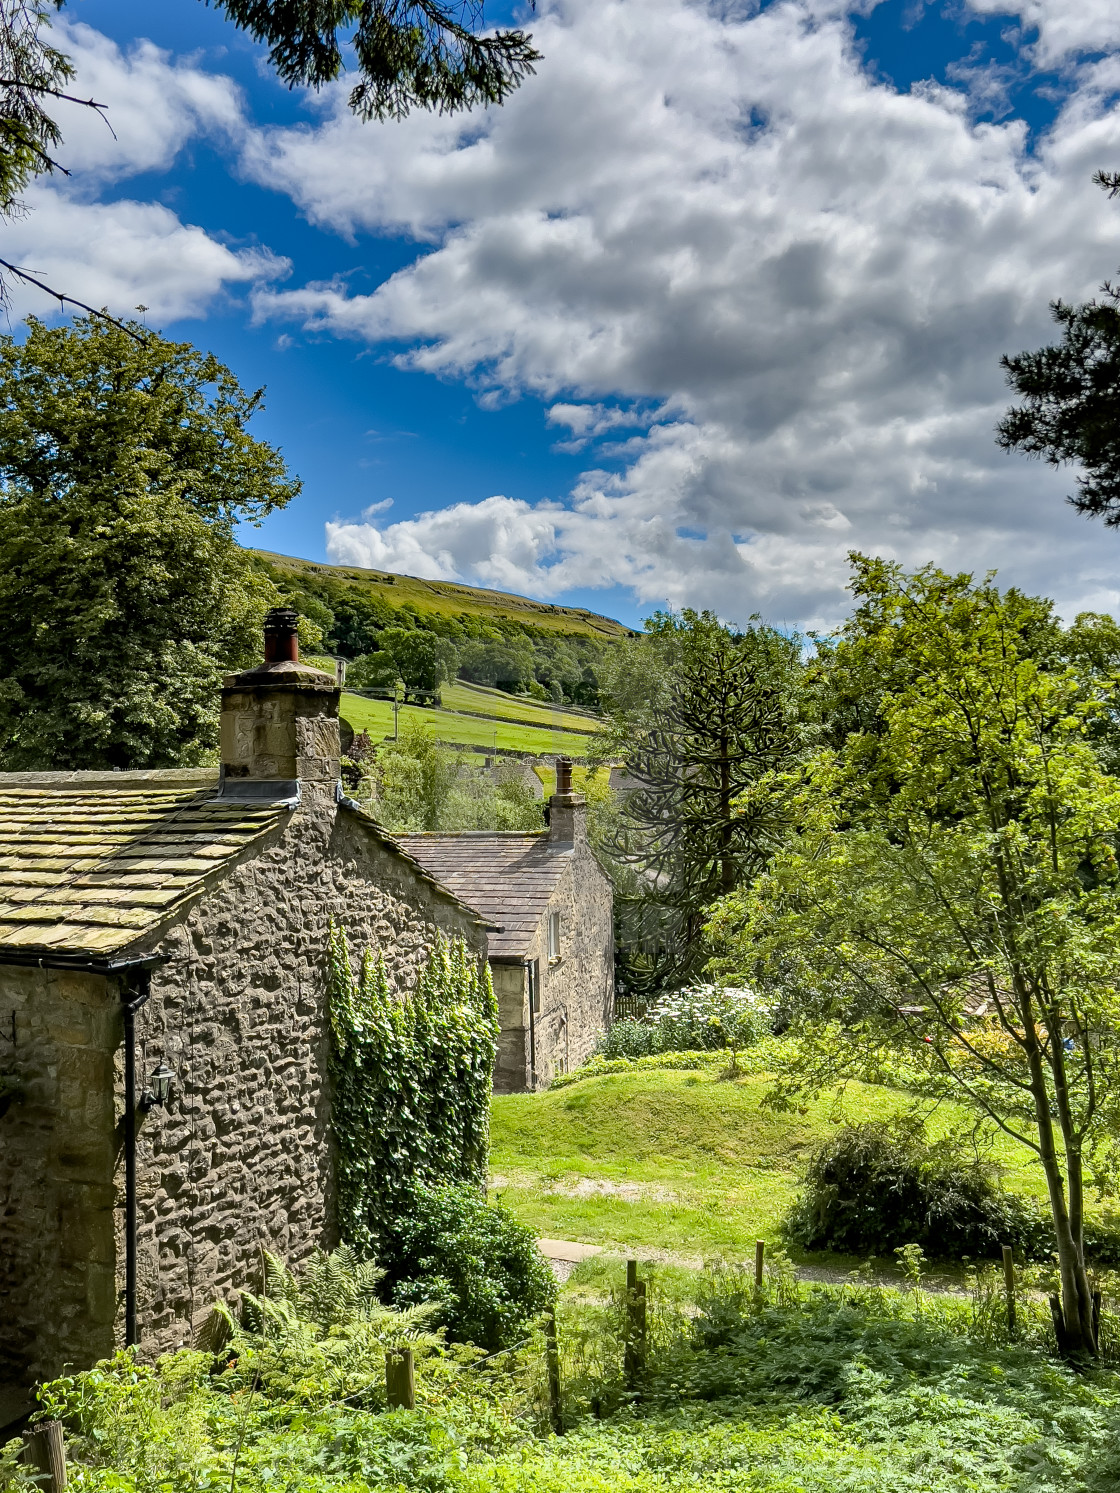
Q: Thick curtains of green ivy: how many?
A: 1